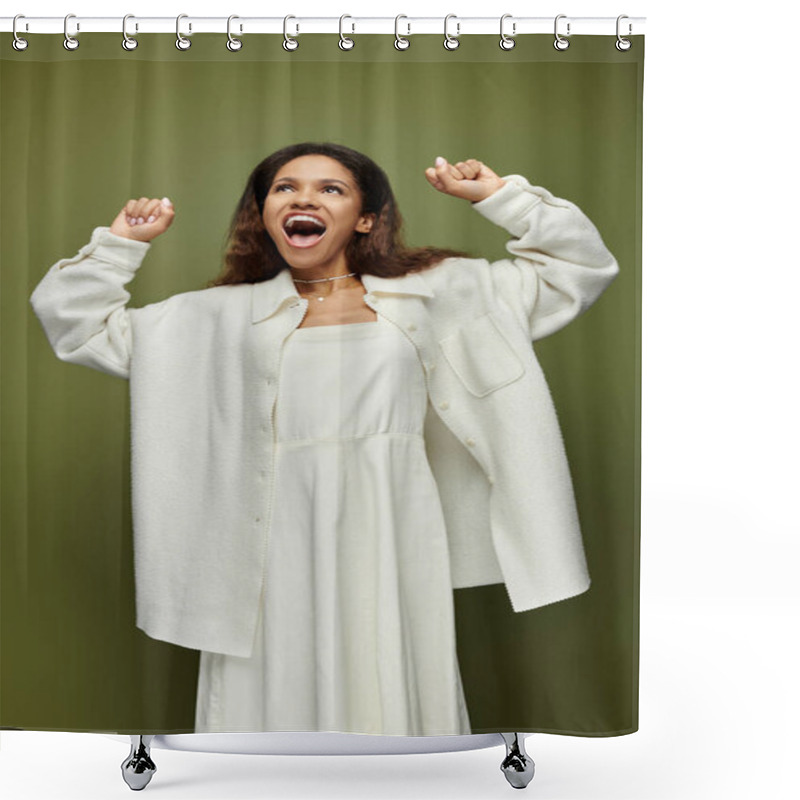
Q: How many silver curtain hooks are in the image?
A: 12